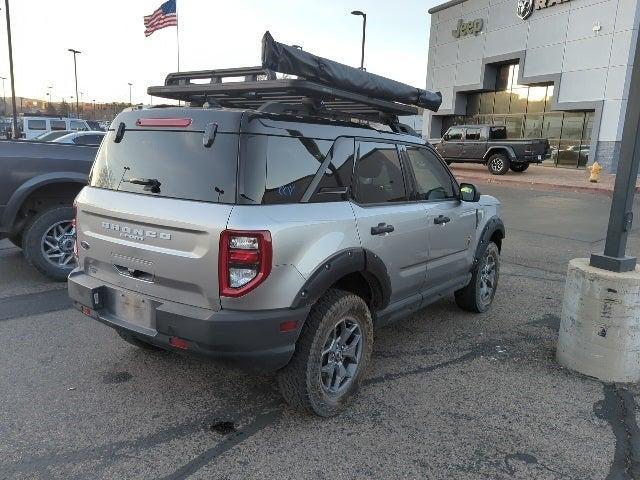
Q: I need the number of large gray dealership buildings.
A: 1